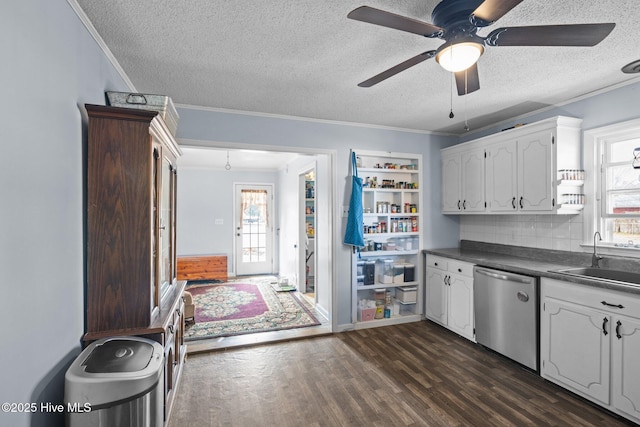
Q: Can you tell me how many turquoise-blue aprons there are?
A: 1